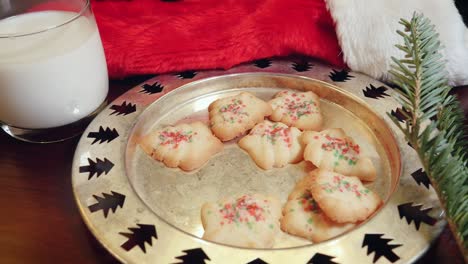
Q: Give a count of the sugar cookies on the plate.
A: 8